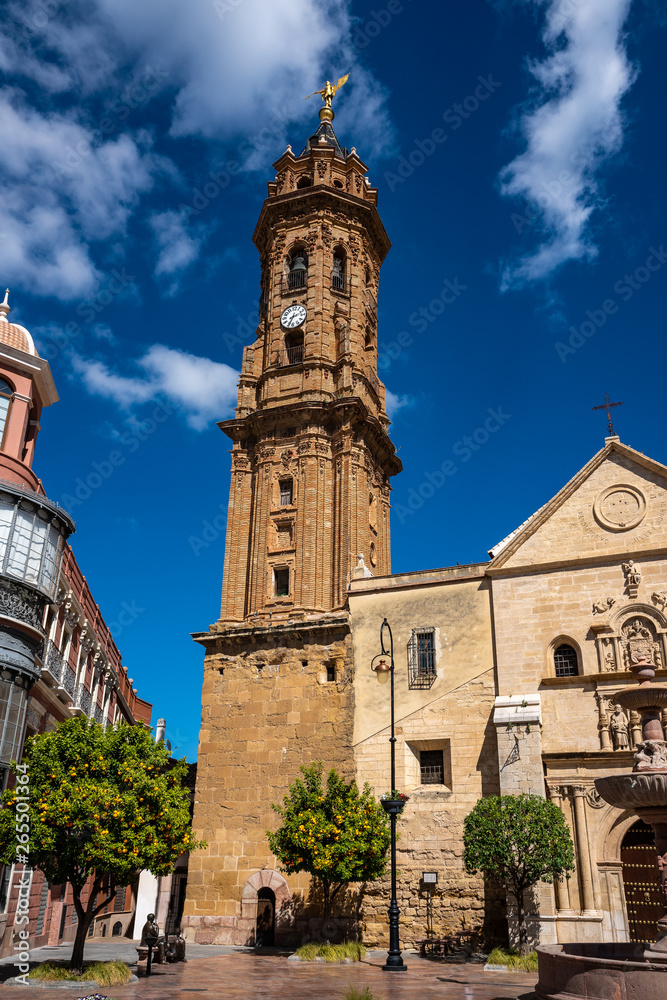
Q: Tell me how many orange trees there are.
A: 2